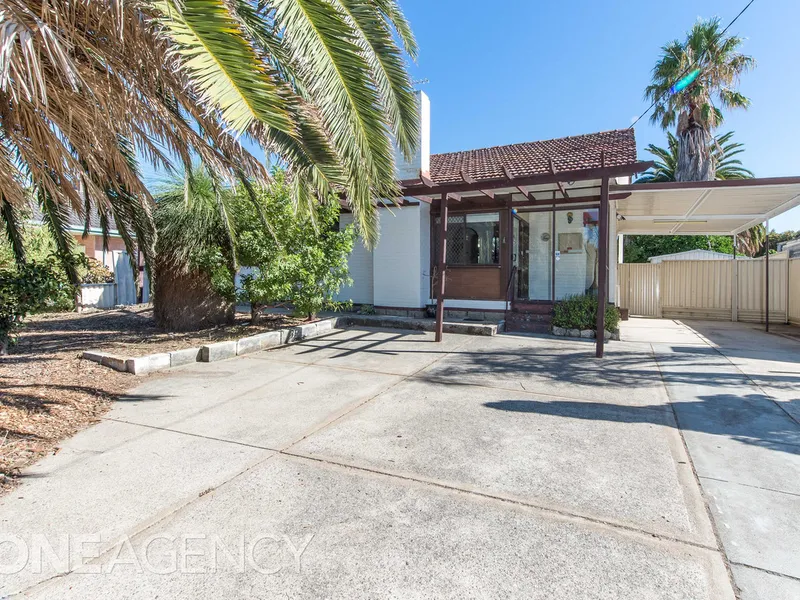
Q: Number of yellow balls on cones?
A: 0